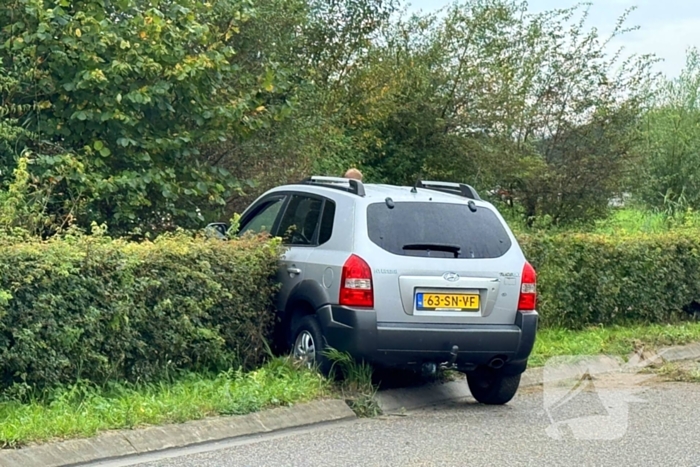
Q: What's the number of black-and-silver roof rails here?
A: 2